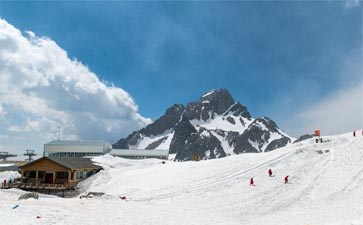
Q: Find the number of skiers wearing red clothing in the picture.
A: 3